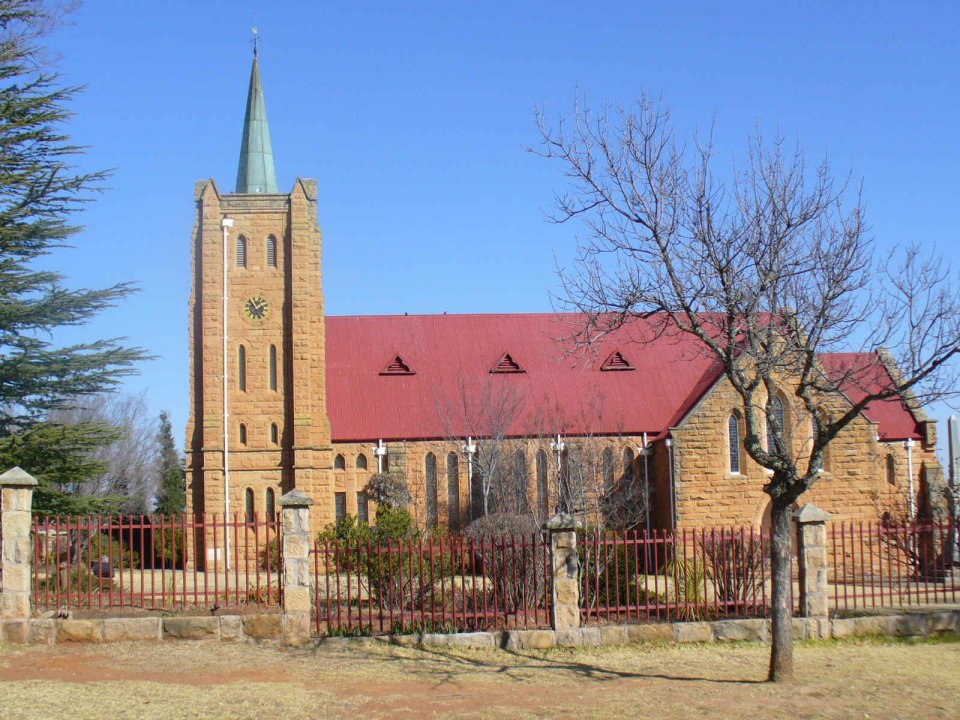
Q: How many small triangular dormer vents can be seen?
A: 3